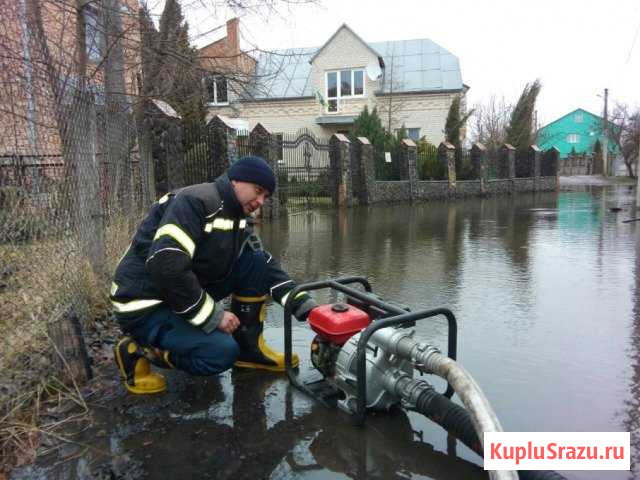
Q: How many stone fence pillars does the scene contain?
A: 11